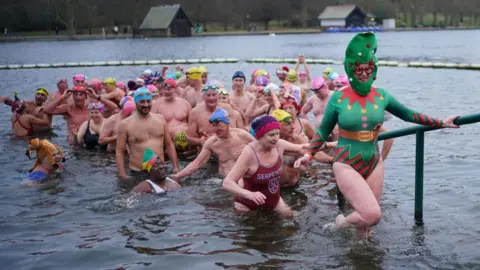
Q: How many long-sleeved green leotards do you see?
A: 1